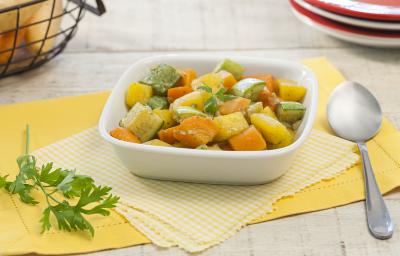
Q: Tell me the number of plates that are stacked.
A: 3